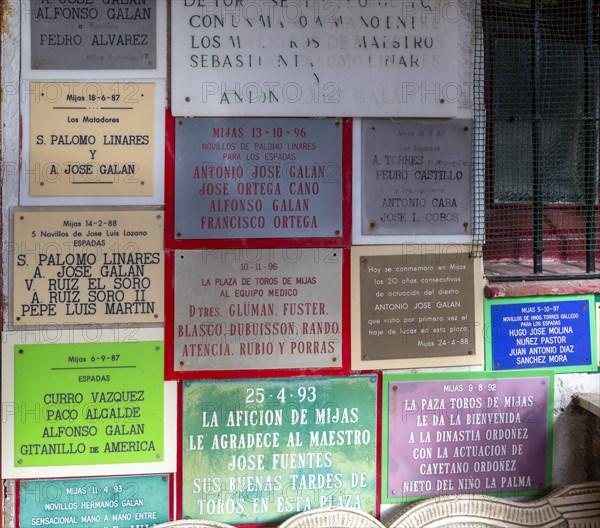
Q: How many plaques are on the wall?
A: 13